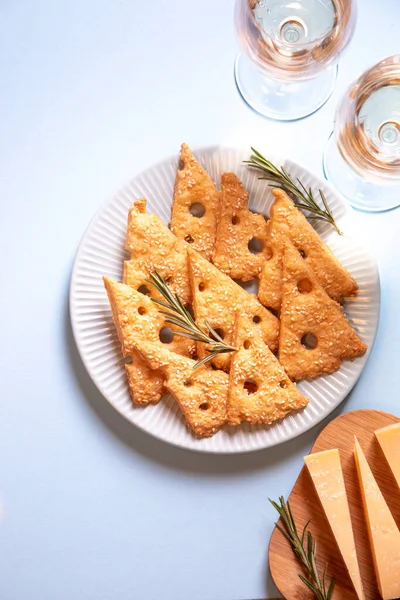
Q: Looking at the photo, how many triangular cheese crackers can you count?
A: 9